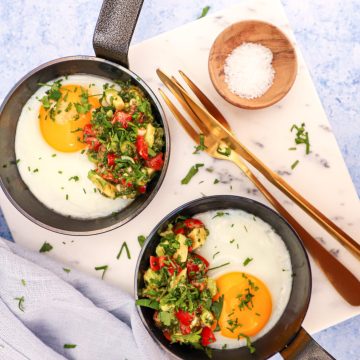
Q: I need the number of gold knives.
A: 1